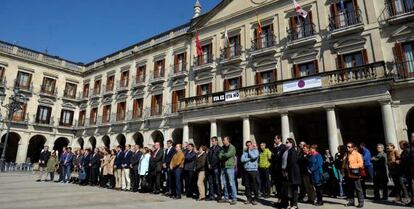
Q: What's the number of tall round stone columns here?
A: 6